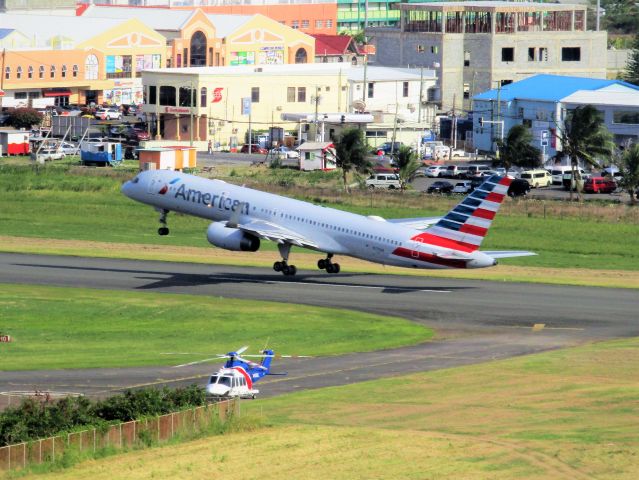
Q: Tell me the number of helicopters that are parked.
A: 1